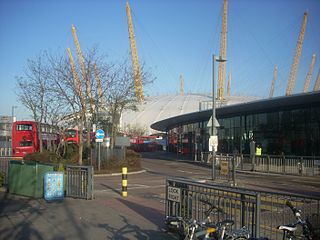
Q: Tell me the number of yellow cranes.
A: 11